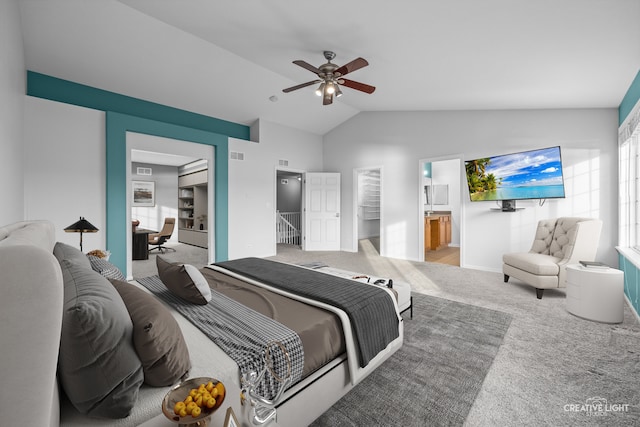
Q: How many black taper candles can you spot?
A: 0